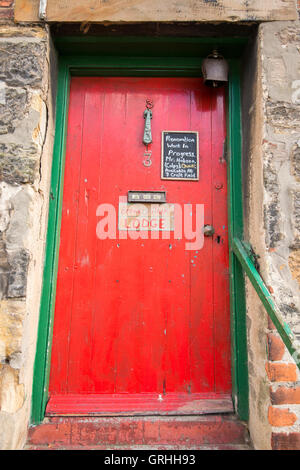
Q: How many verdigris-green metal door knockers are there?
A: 1